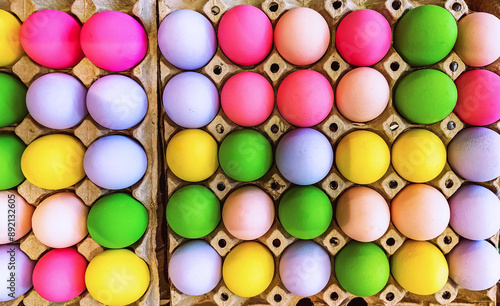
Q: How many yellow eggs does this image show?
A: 8